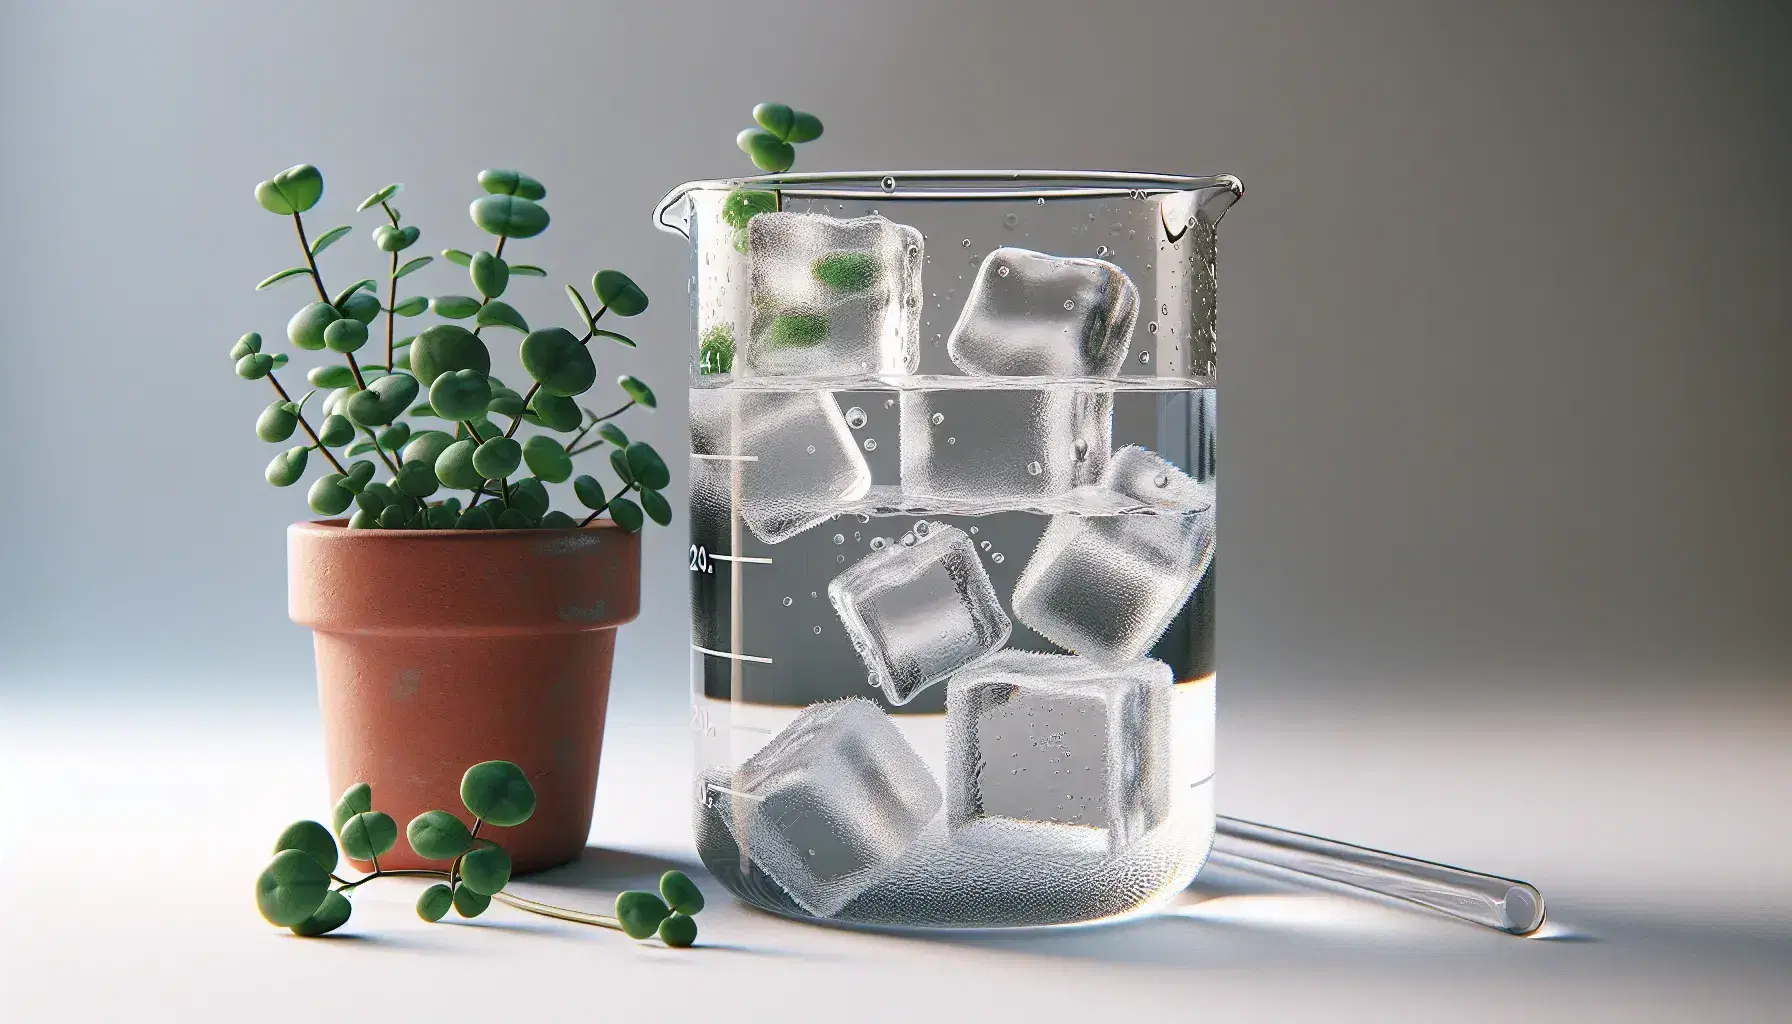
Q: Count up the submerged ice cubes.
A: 6